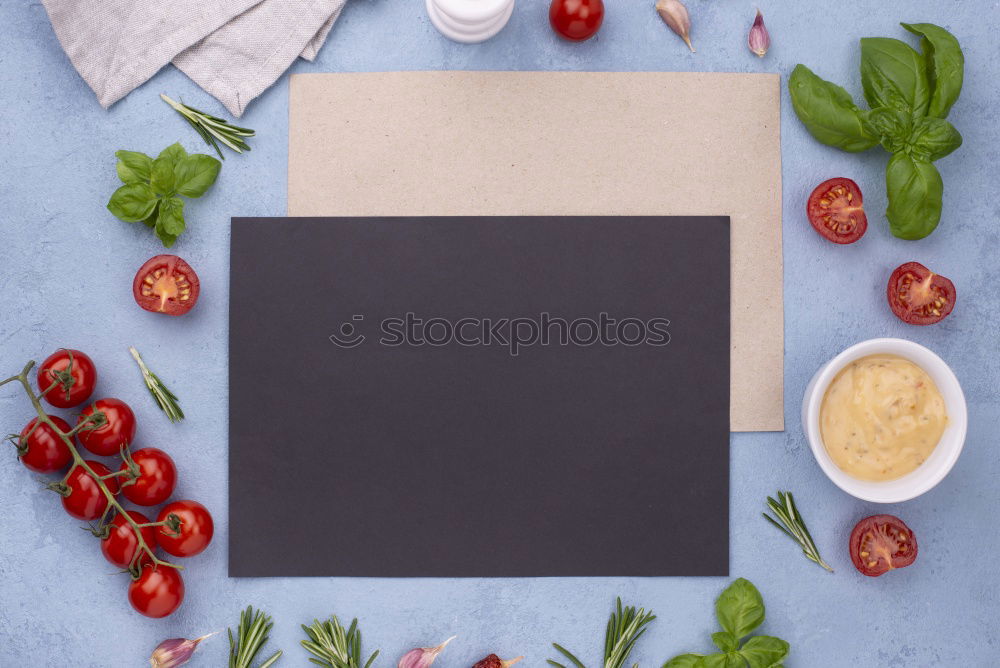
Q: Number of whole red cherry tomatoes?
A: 9